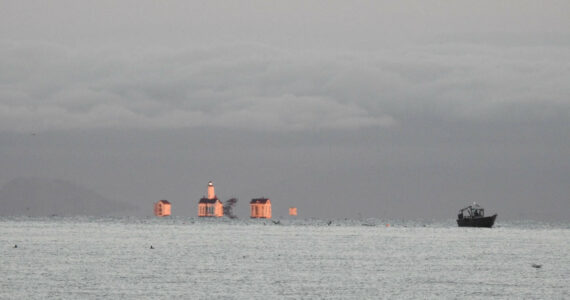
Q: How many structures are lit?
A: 4